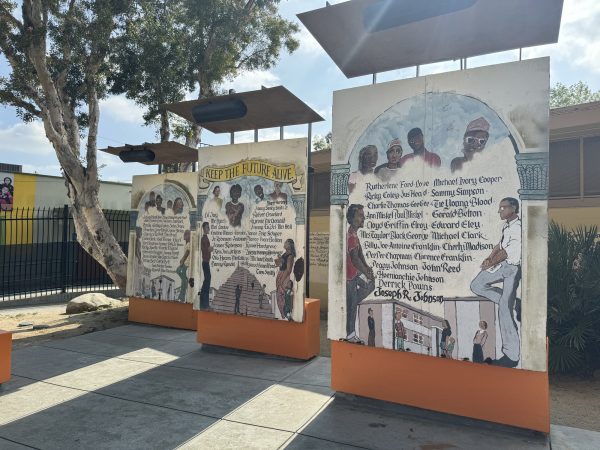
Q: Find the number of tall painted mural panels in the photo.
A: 3